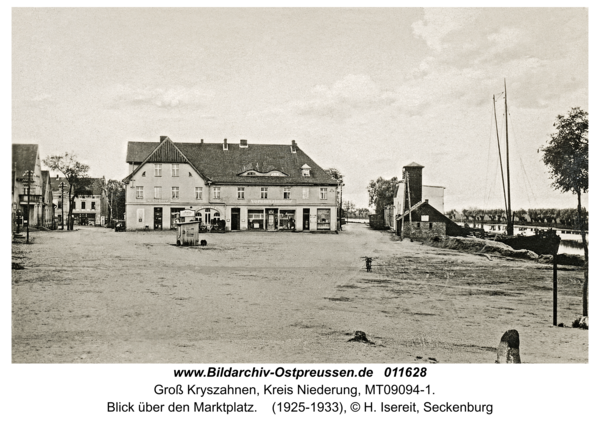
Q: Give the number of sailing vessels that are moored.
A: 1